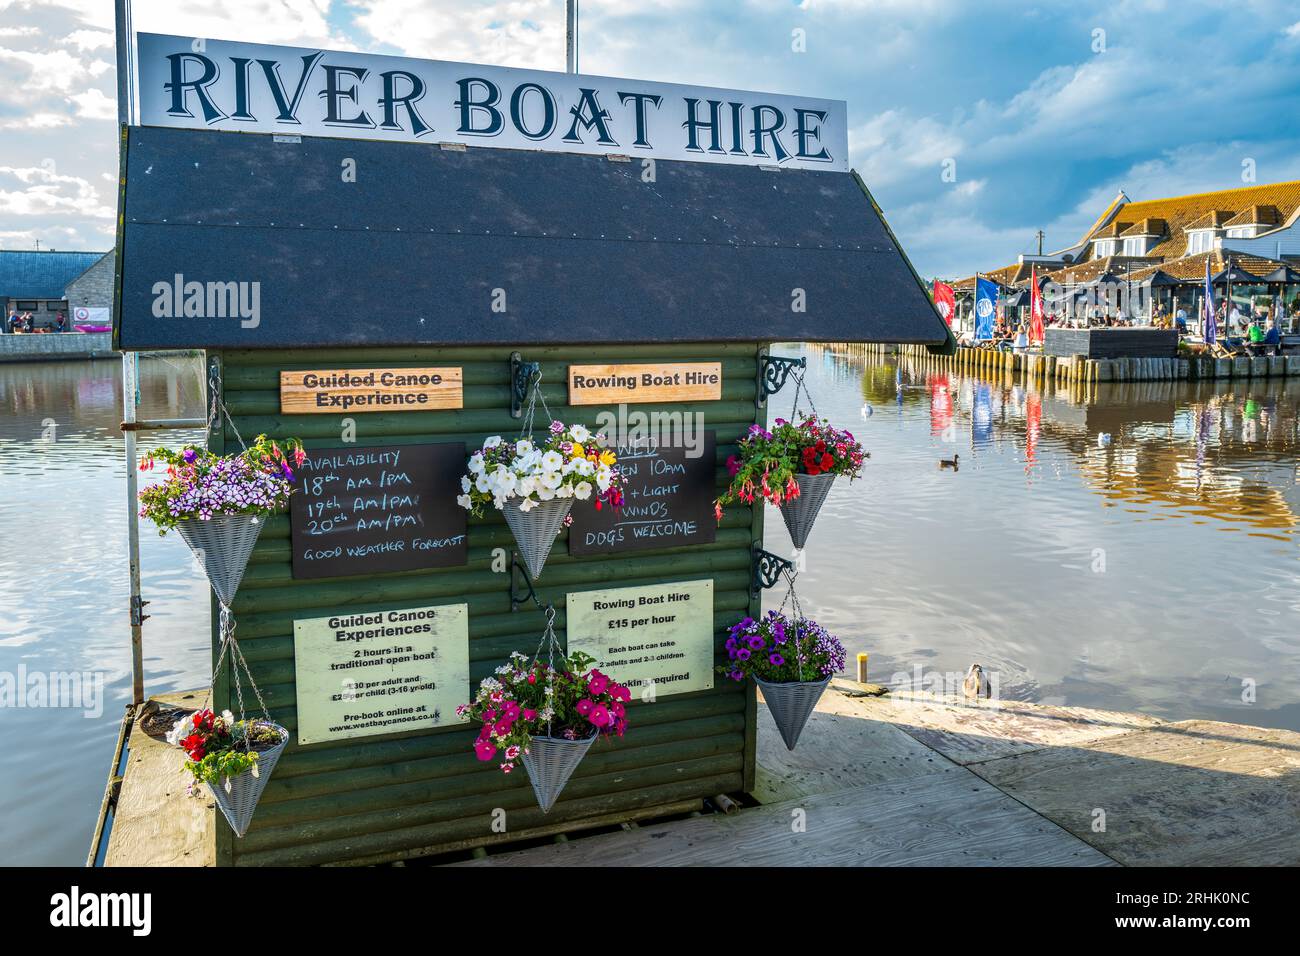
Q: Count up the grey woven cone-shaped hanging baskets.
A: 6